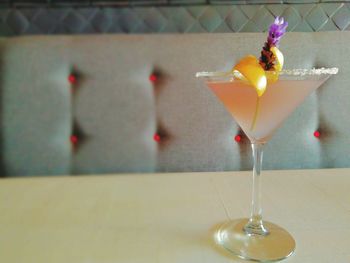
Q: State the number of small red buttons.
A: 6